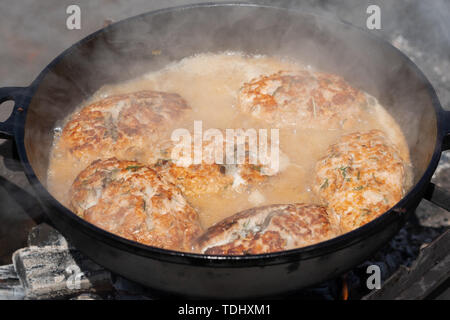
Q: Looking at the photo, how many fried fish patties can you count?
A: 6